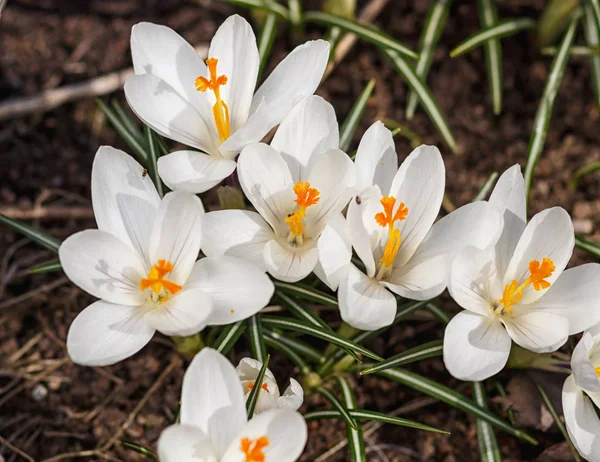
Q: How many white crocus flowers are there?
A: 8